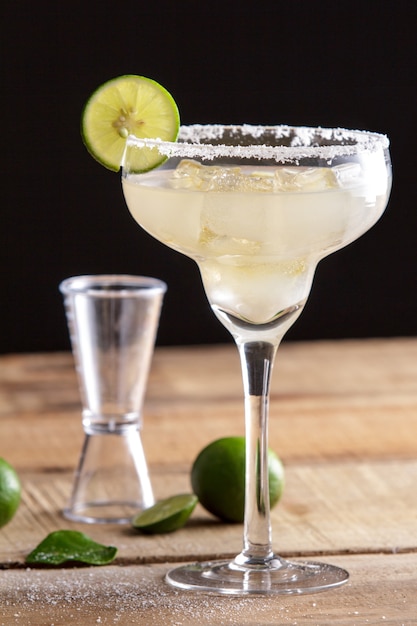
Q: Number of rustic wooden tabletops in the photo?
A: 1